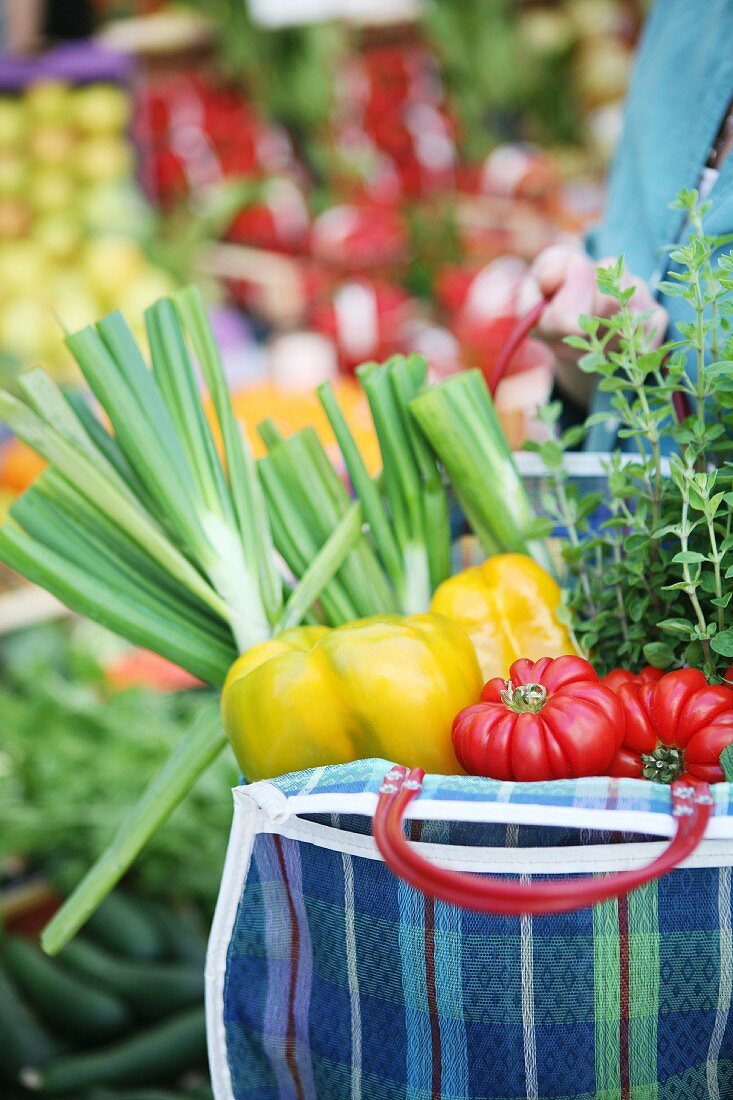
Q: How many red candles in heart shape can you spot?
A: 0